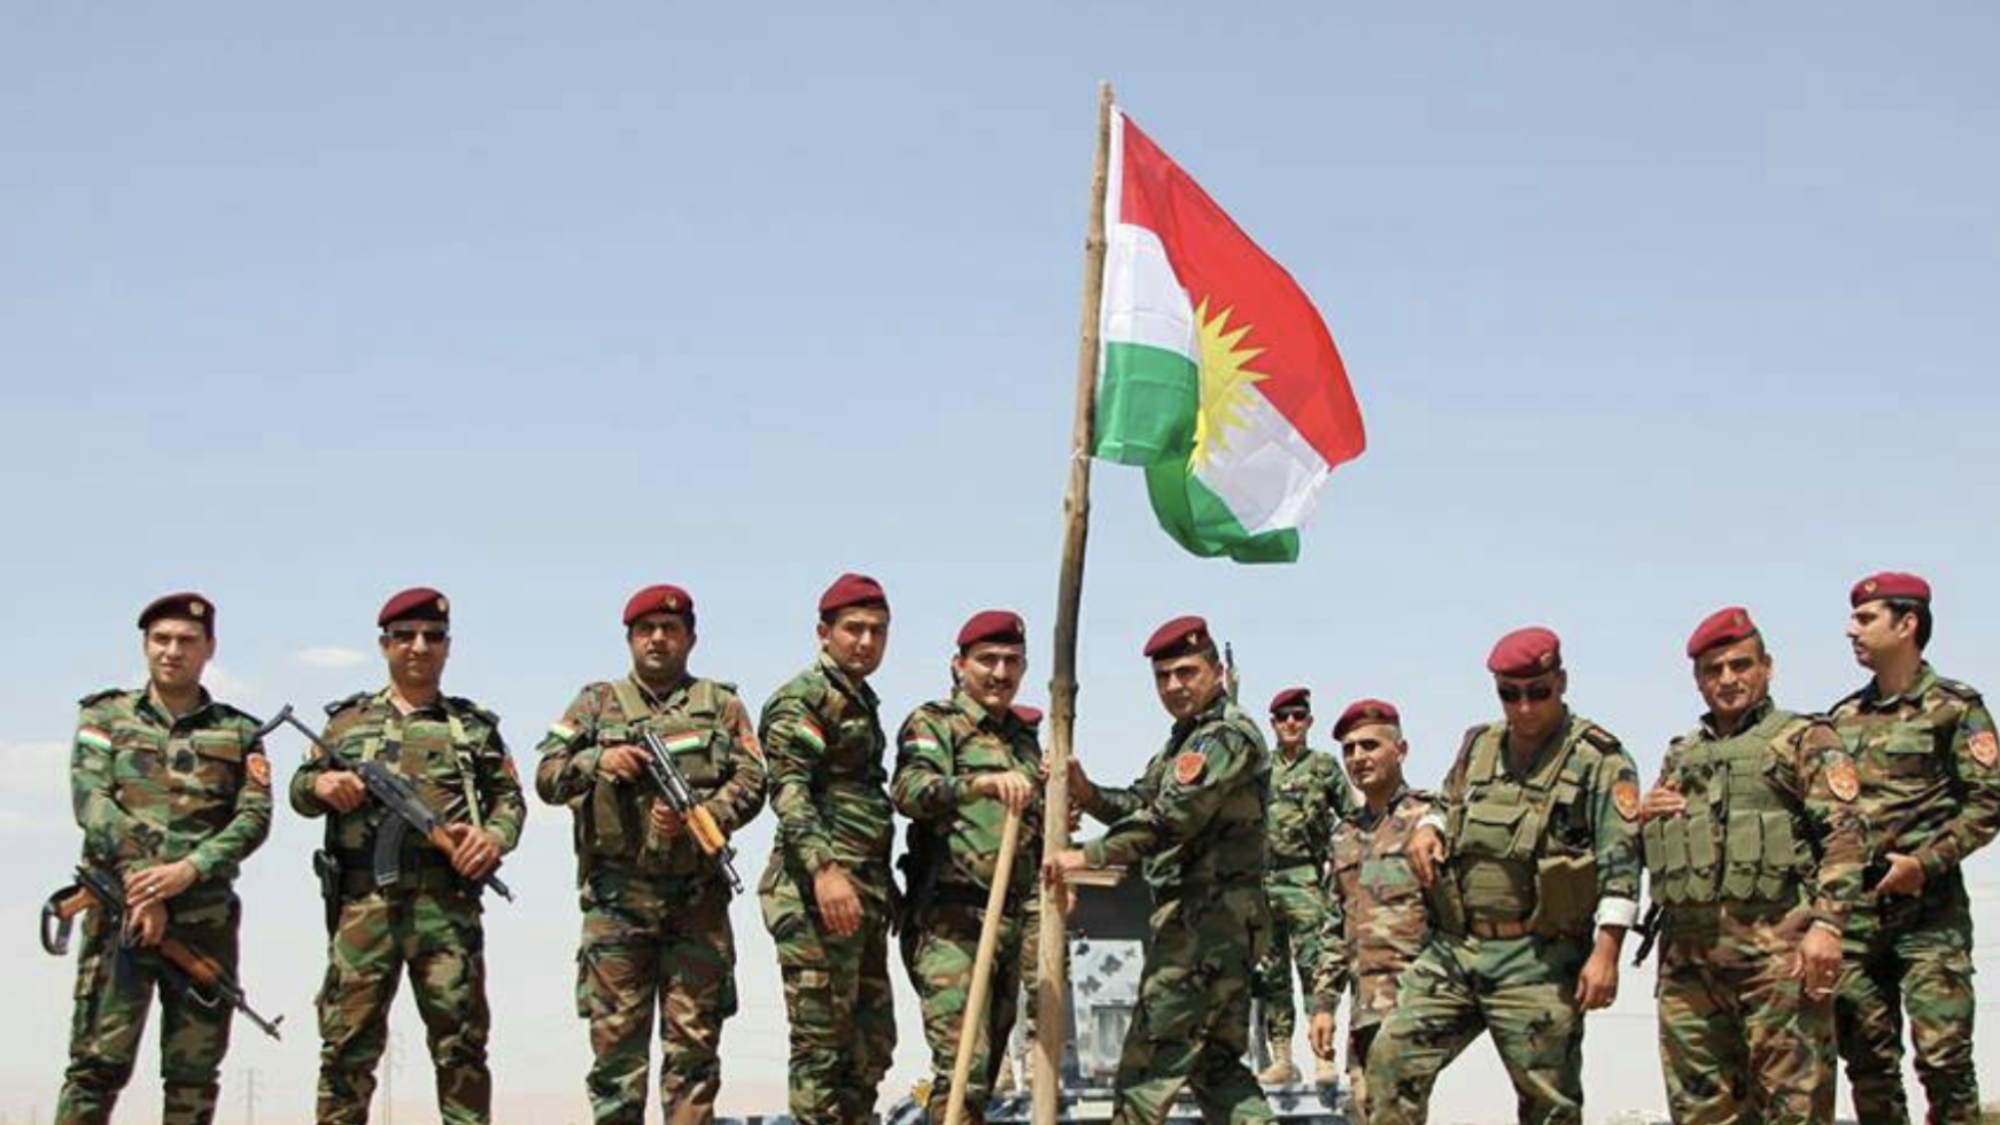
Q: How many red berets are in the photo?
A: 12